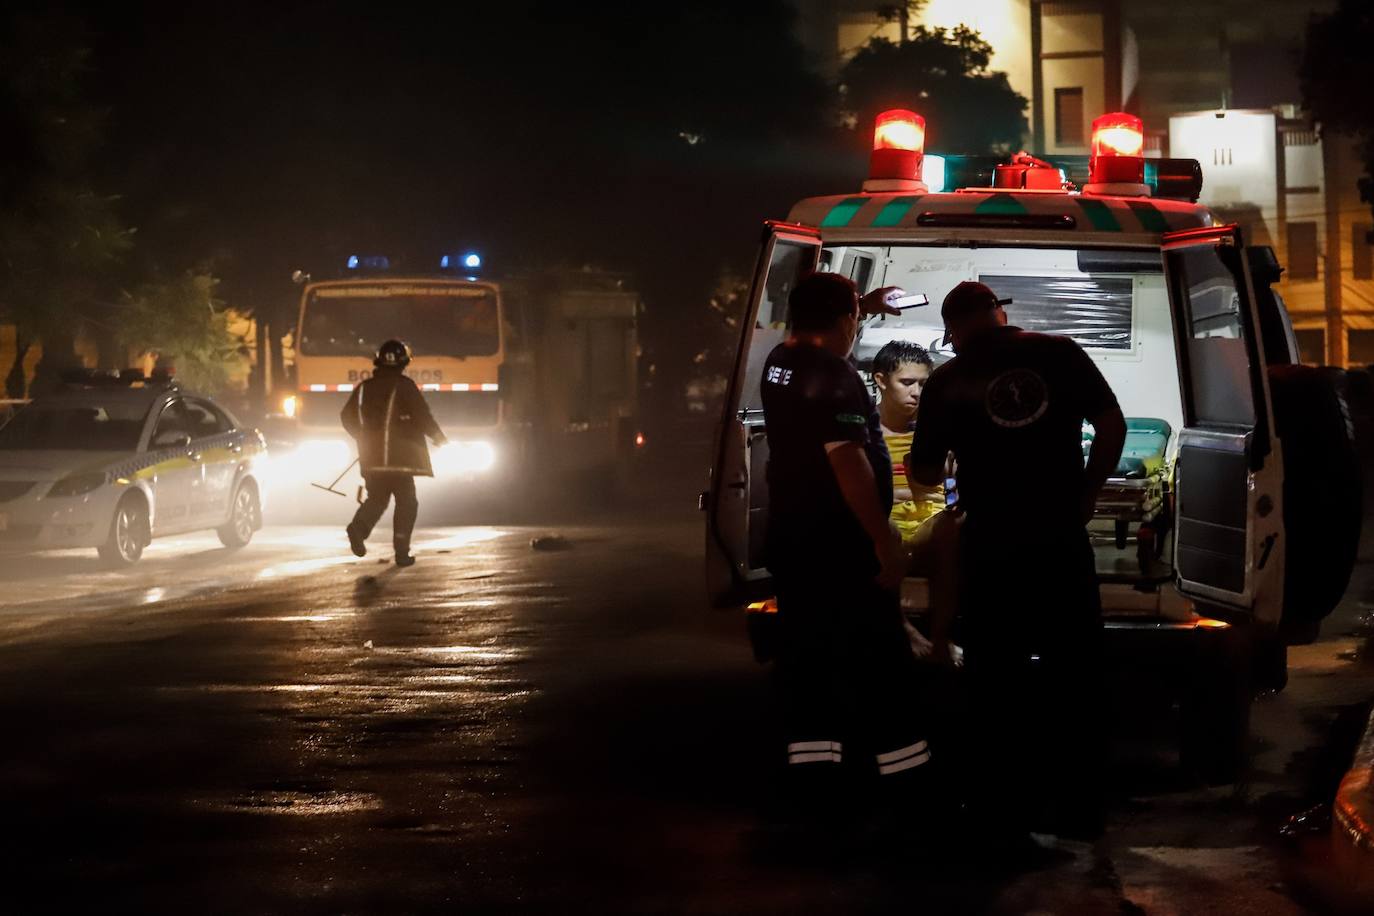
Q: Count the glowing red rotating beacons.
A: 2